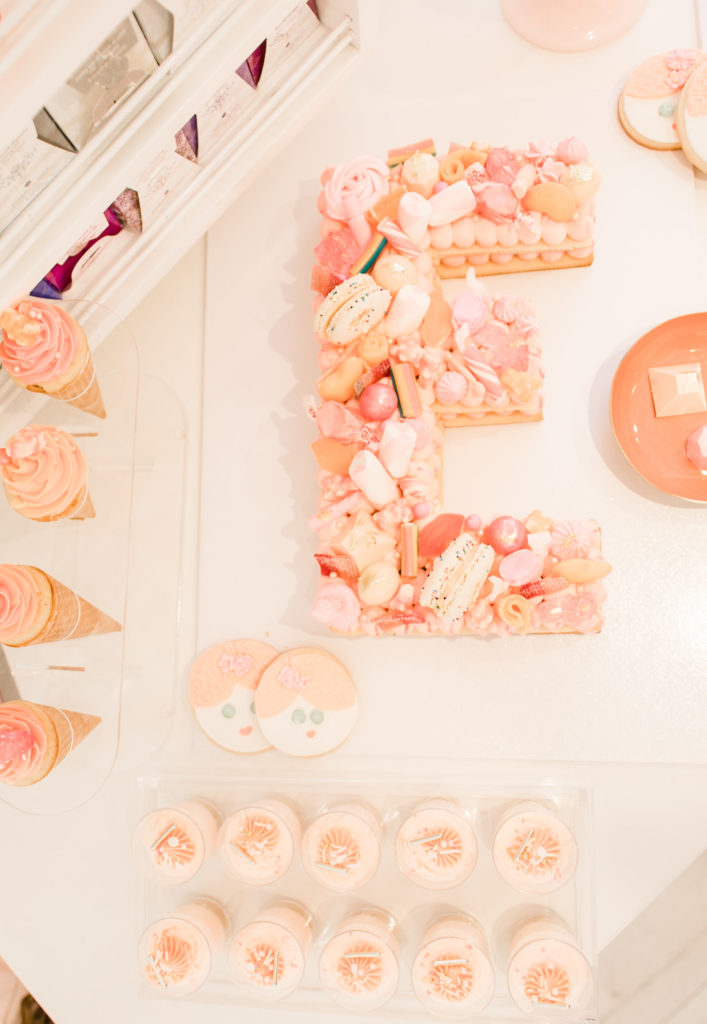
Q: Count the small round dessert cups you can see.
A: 10